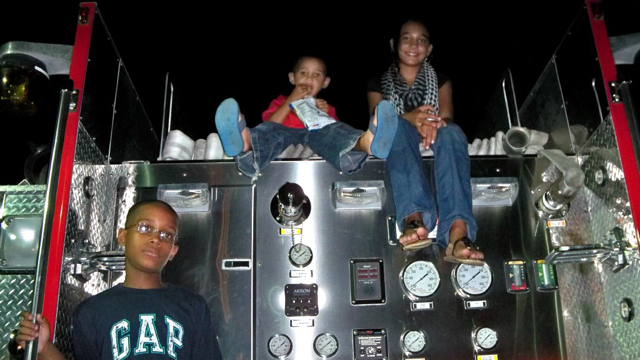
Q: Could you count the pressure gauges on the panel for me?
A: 7